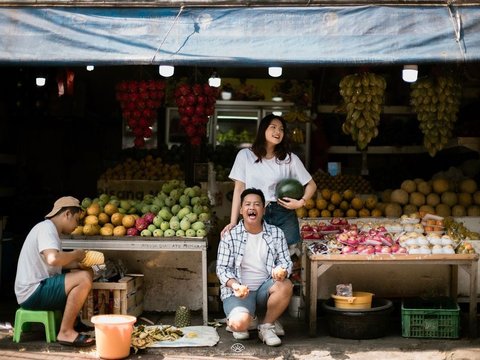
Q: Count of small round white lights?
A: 6